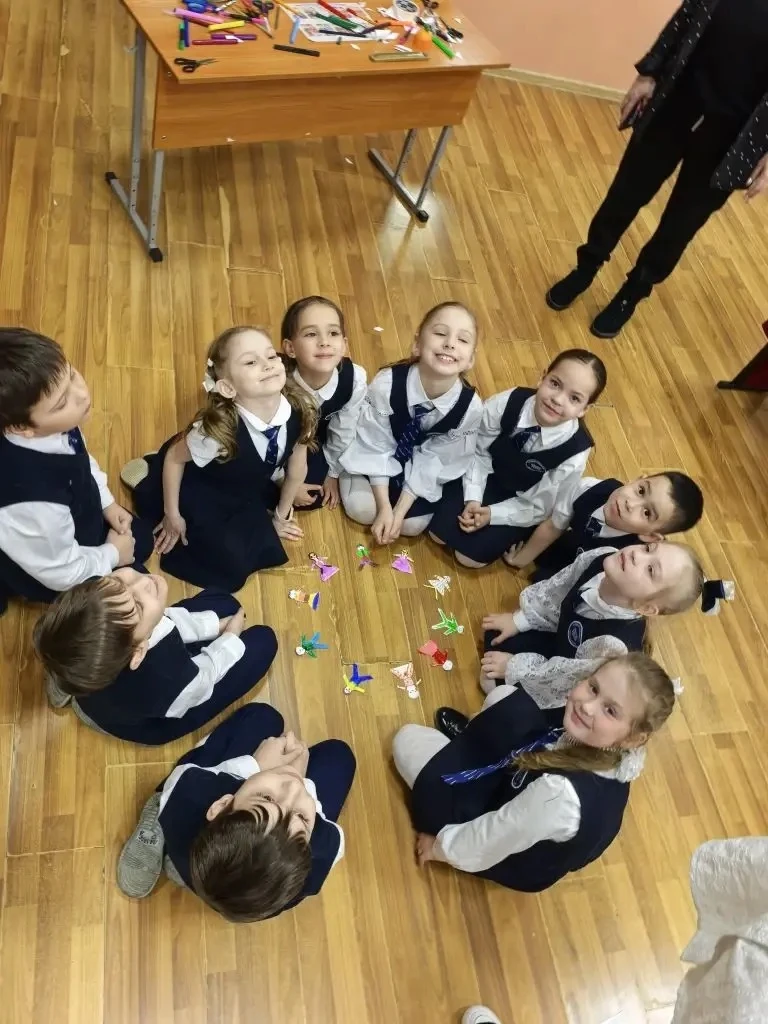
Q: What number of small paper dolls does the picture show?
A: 10